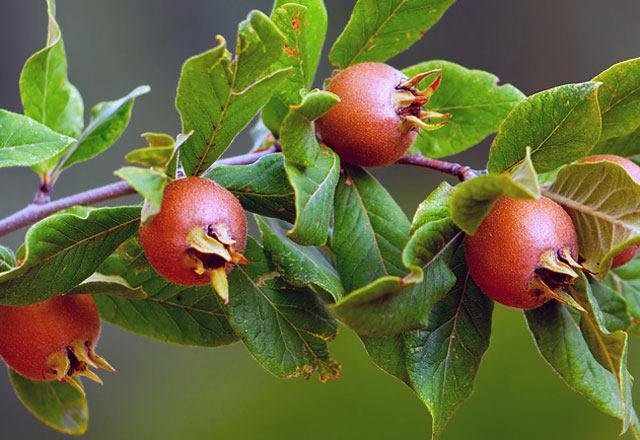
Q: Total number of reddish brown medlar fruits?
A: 5